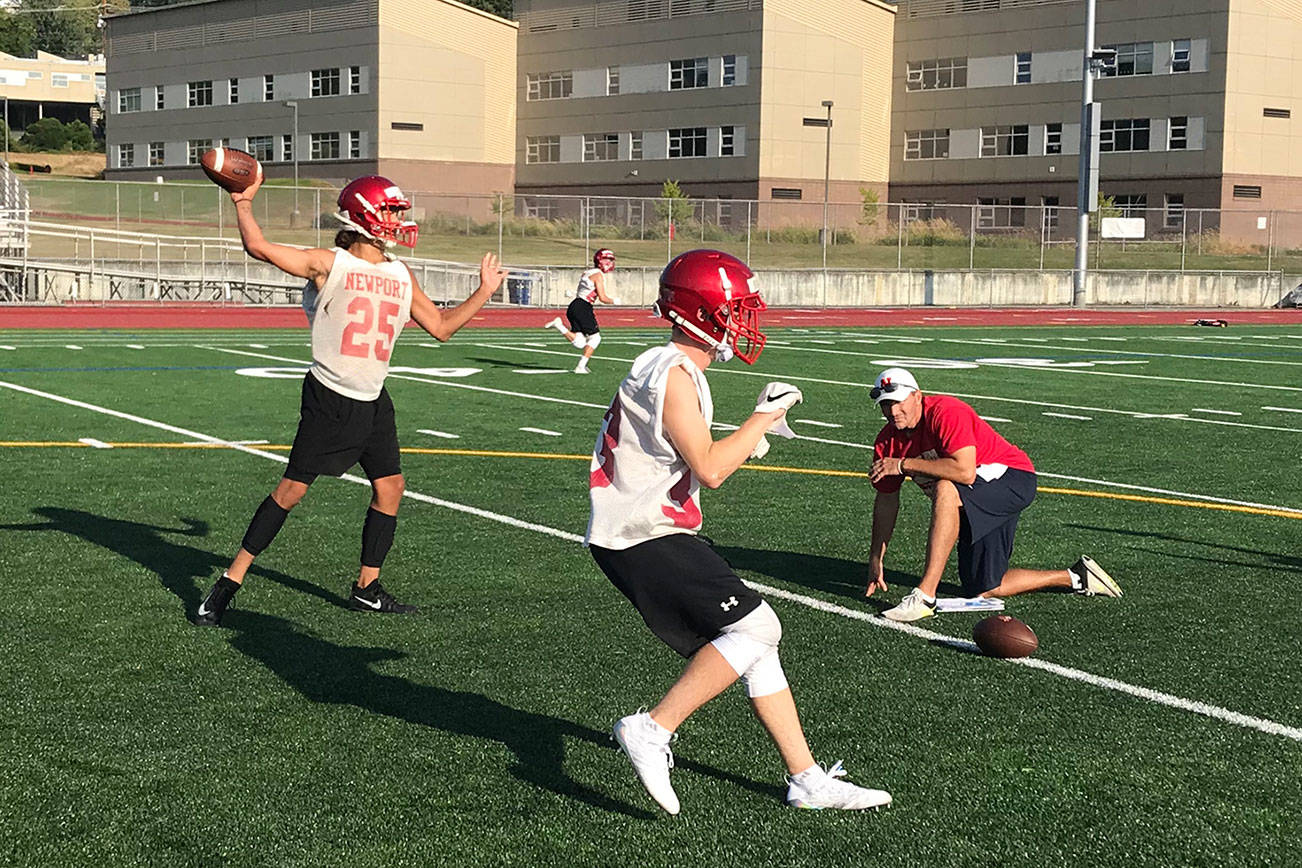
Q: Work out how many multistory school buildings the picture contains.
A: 3